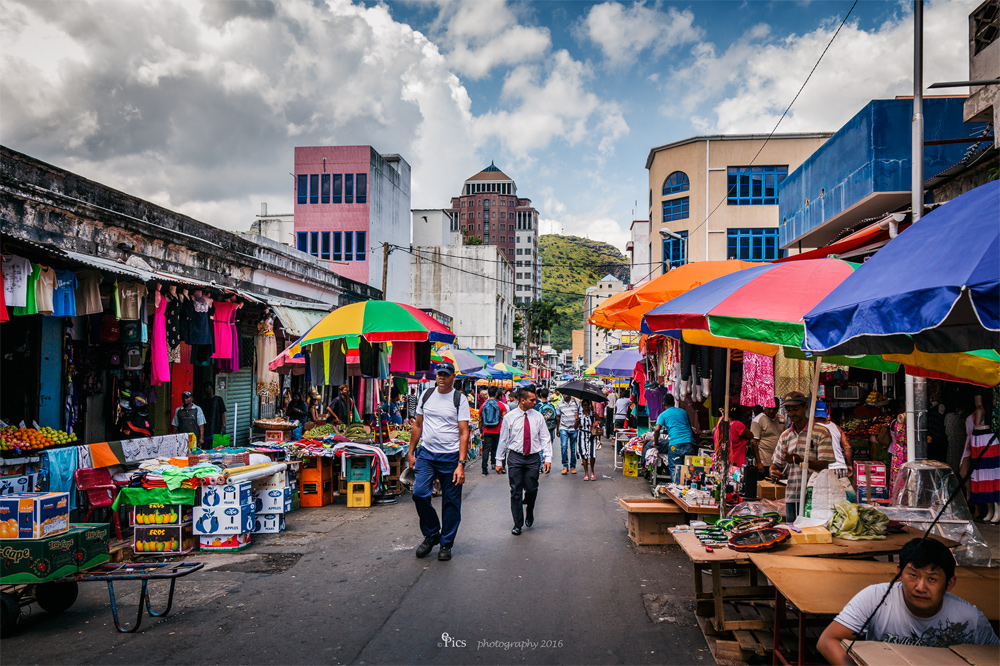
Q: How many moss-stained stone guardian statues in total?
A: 0